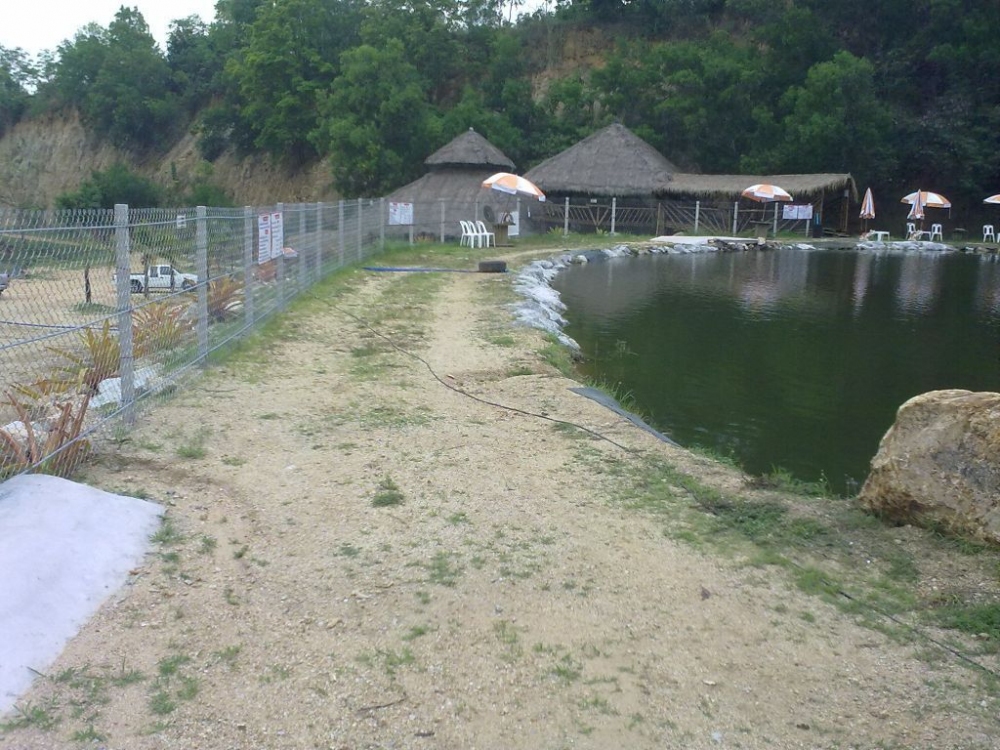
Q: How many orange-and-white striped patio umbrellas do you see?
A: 6